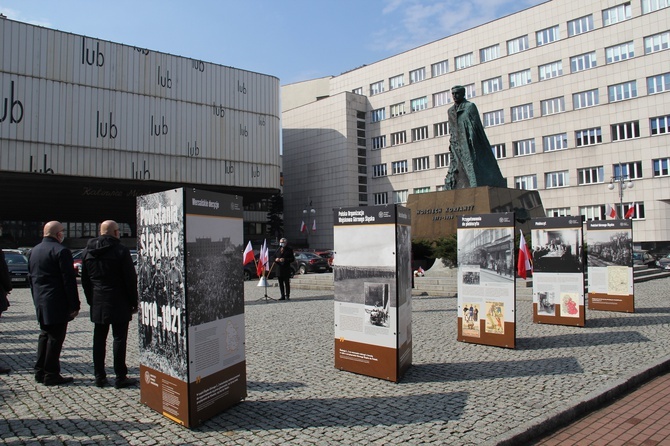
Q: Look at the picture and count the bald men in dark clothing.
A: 2